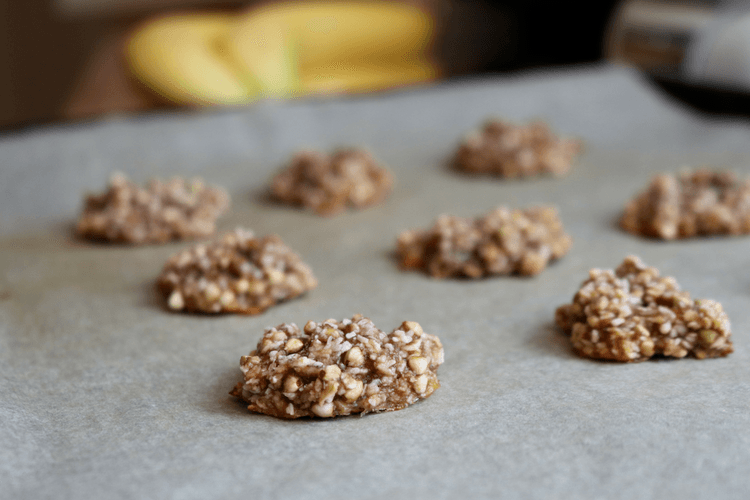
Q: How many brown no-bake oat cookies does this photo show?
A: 8